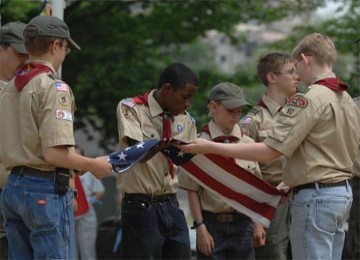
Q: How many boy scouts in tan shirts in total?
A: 6